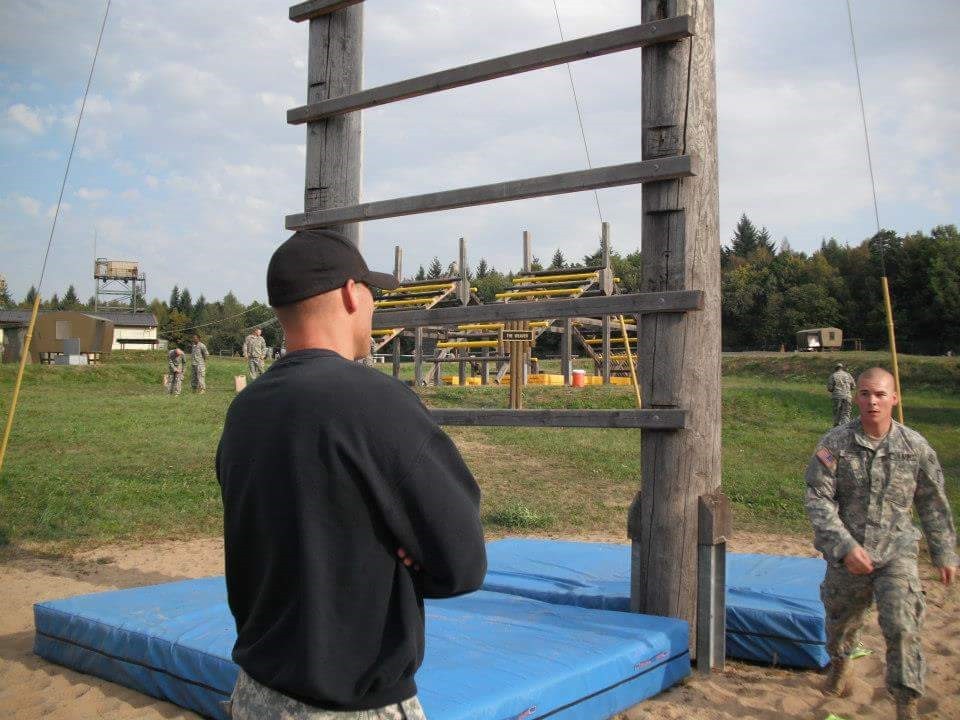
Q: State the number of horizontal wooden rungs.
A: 5